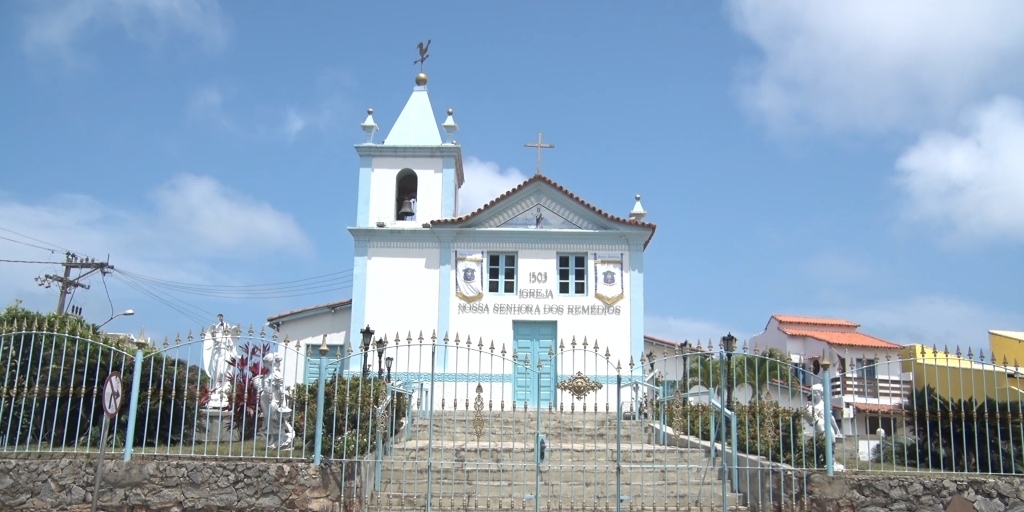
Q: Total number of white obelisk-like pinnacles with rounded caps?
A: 3